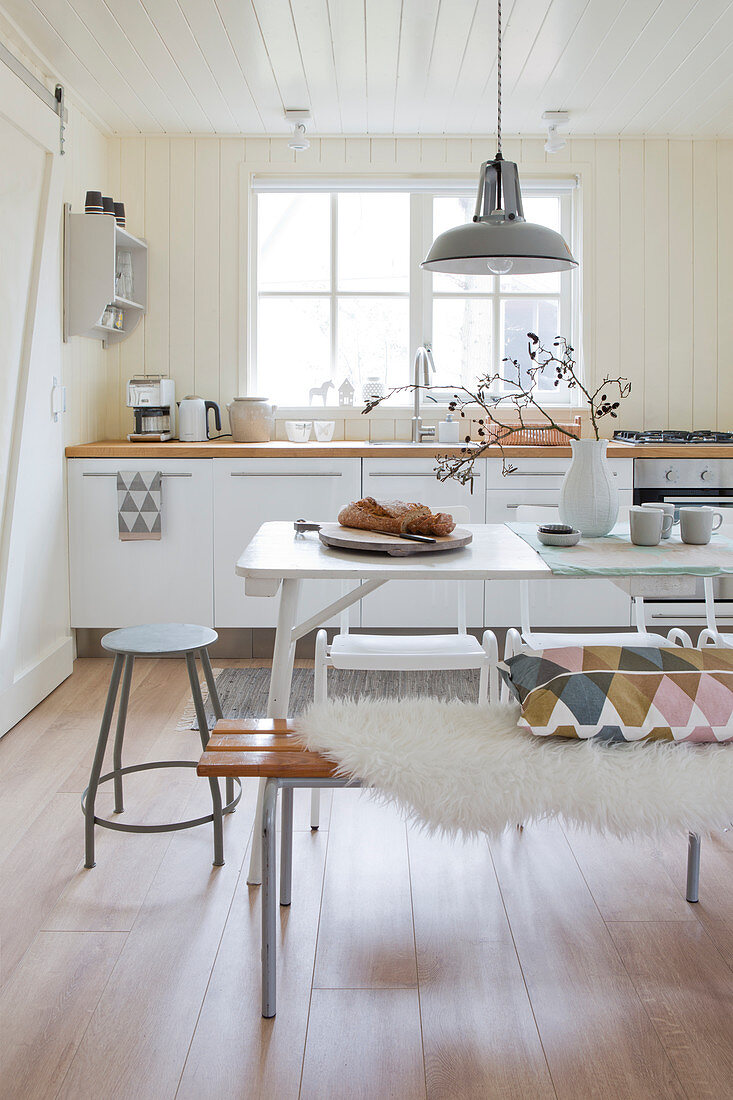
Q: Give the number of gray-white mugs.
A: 3